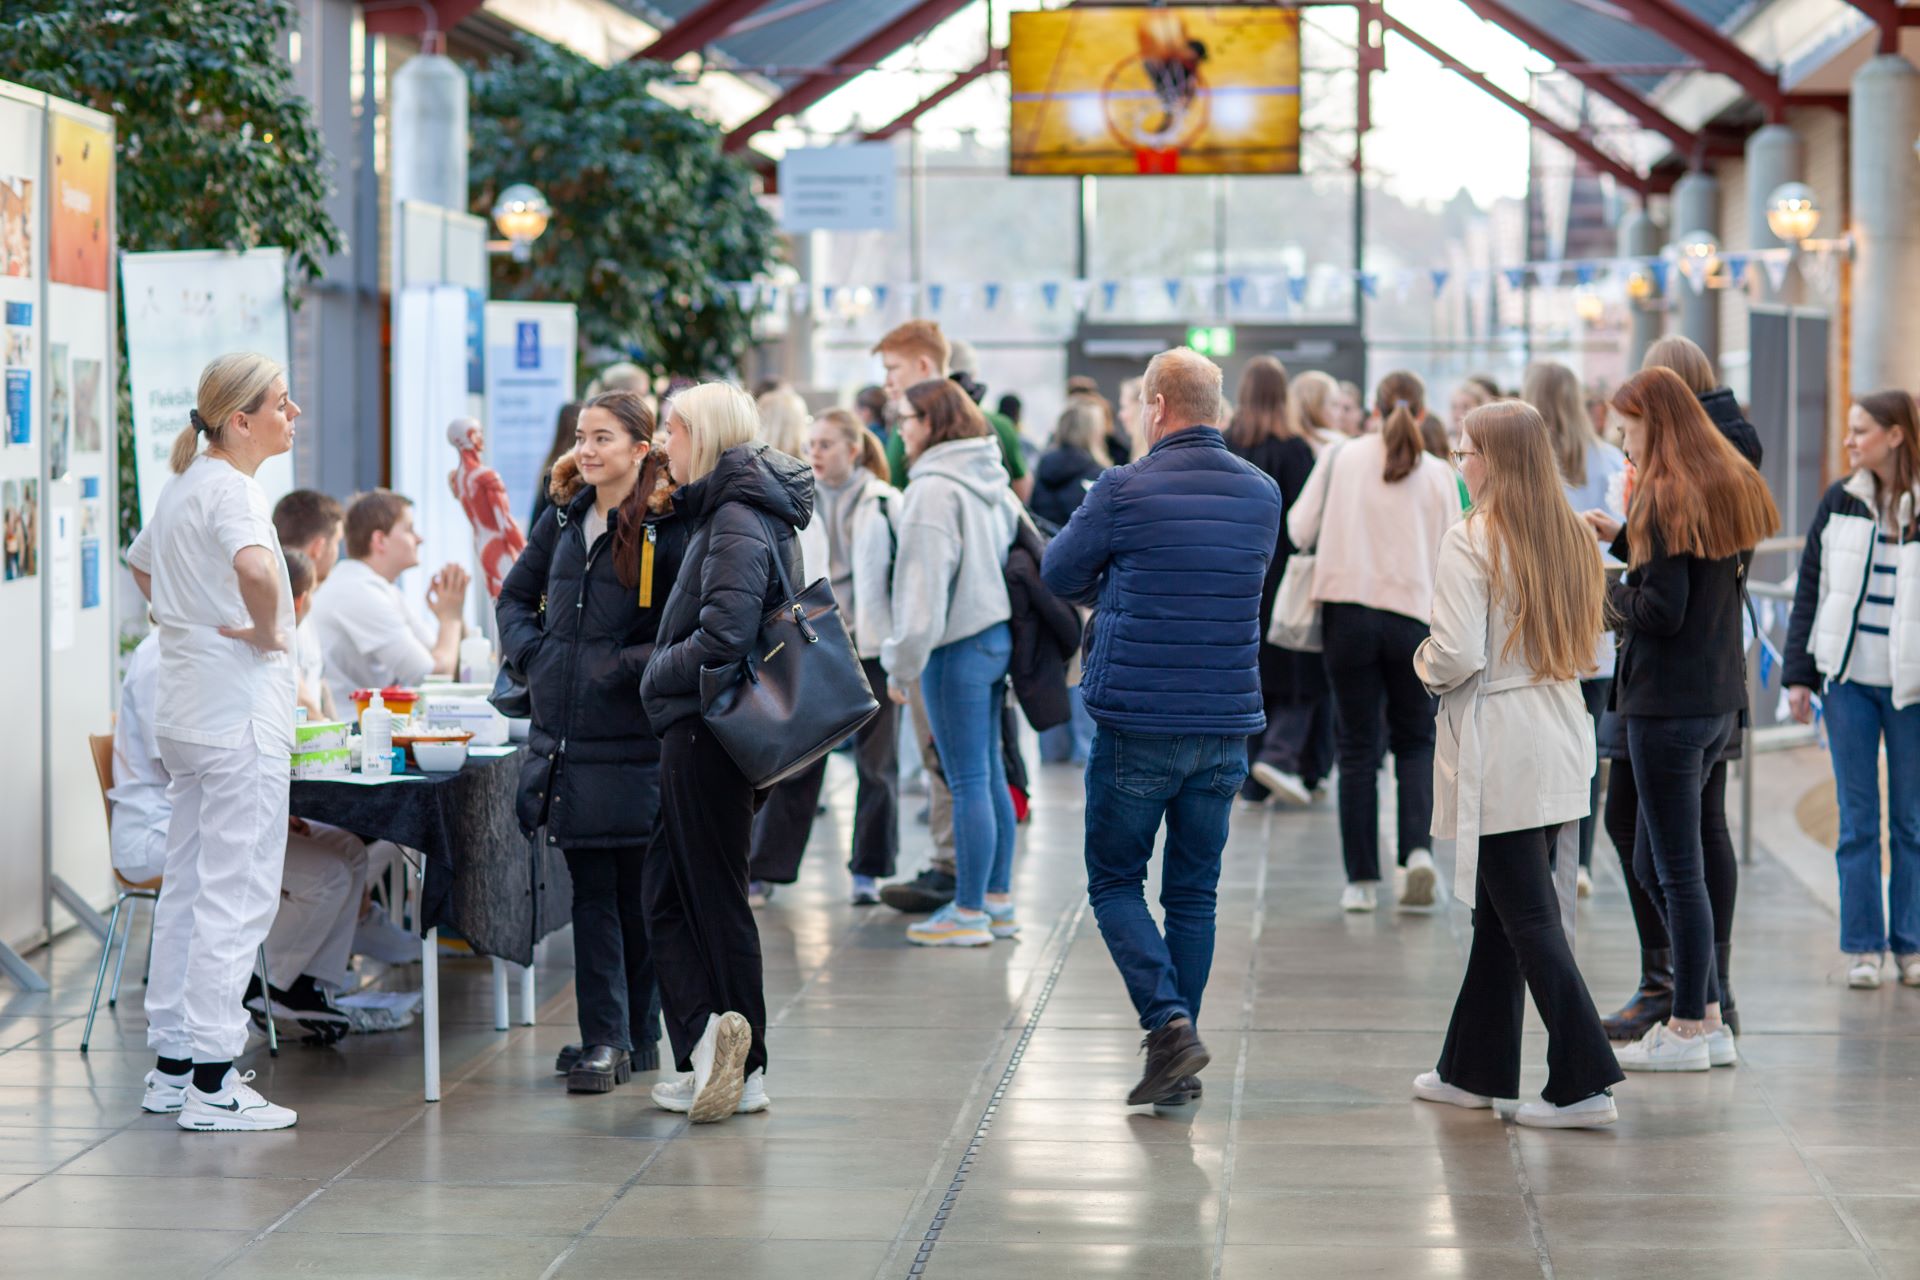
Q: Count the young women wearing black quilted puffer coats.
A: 2